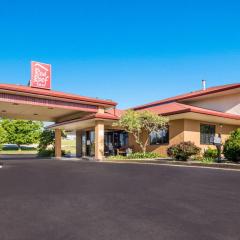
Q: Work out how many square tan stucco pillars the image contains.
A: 2